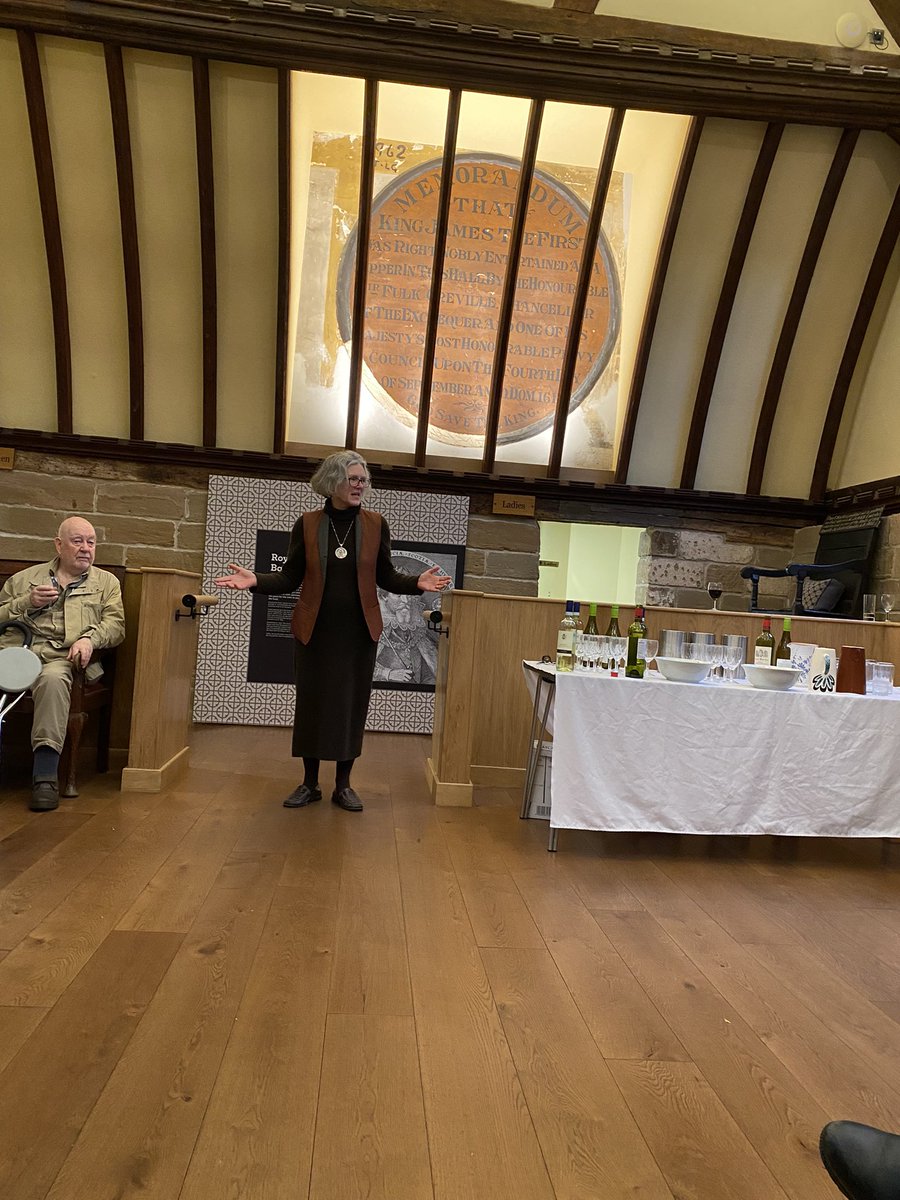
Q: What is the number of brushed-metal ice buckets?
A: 3